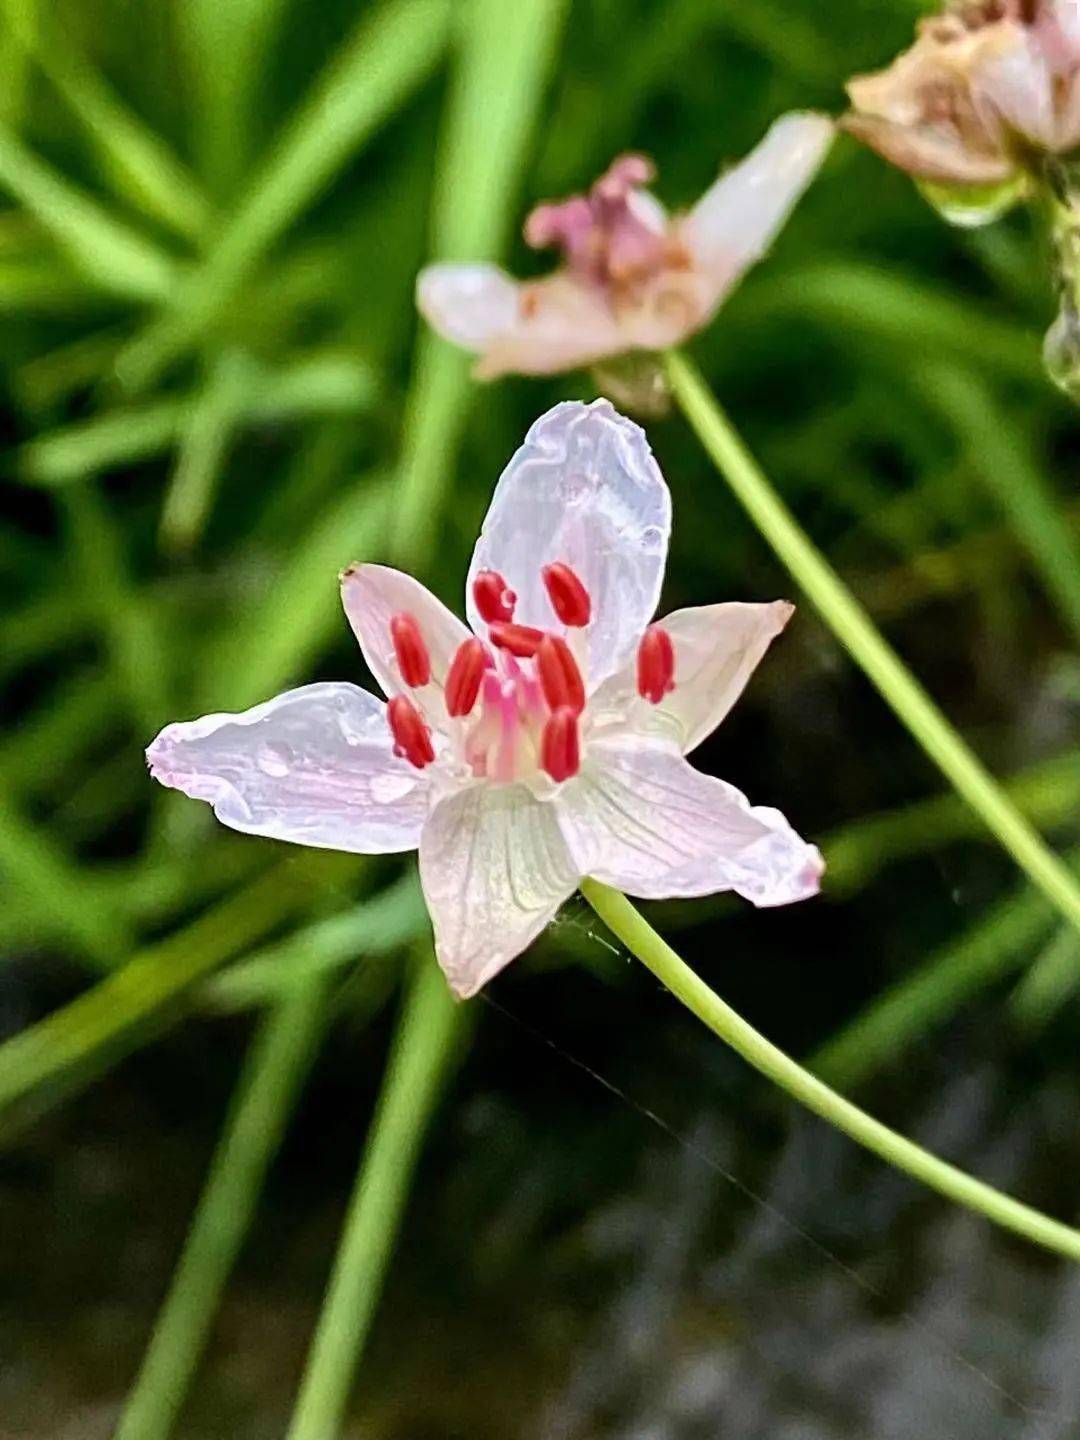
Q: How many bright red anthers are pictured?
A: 9